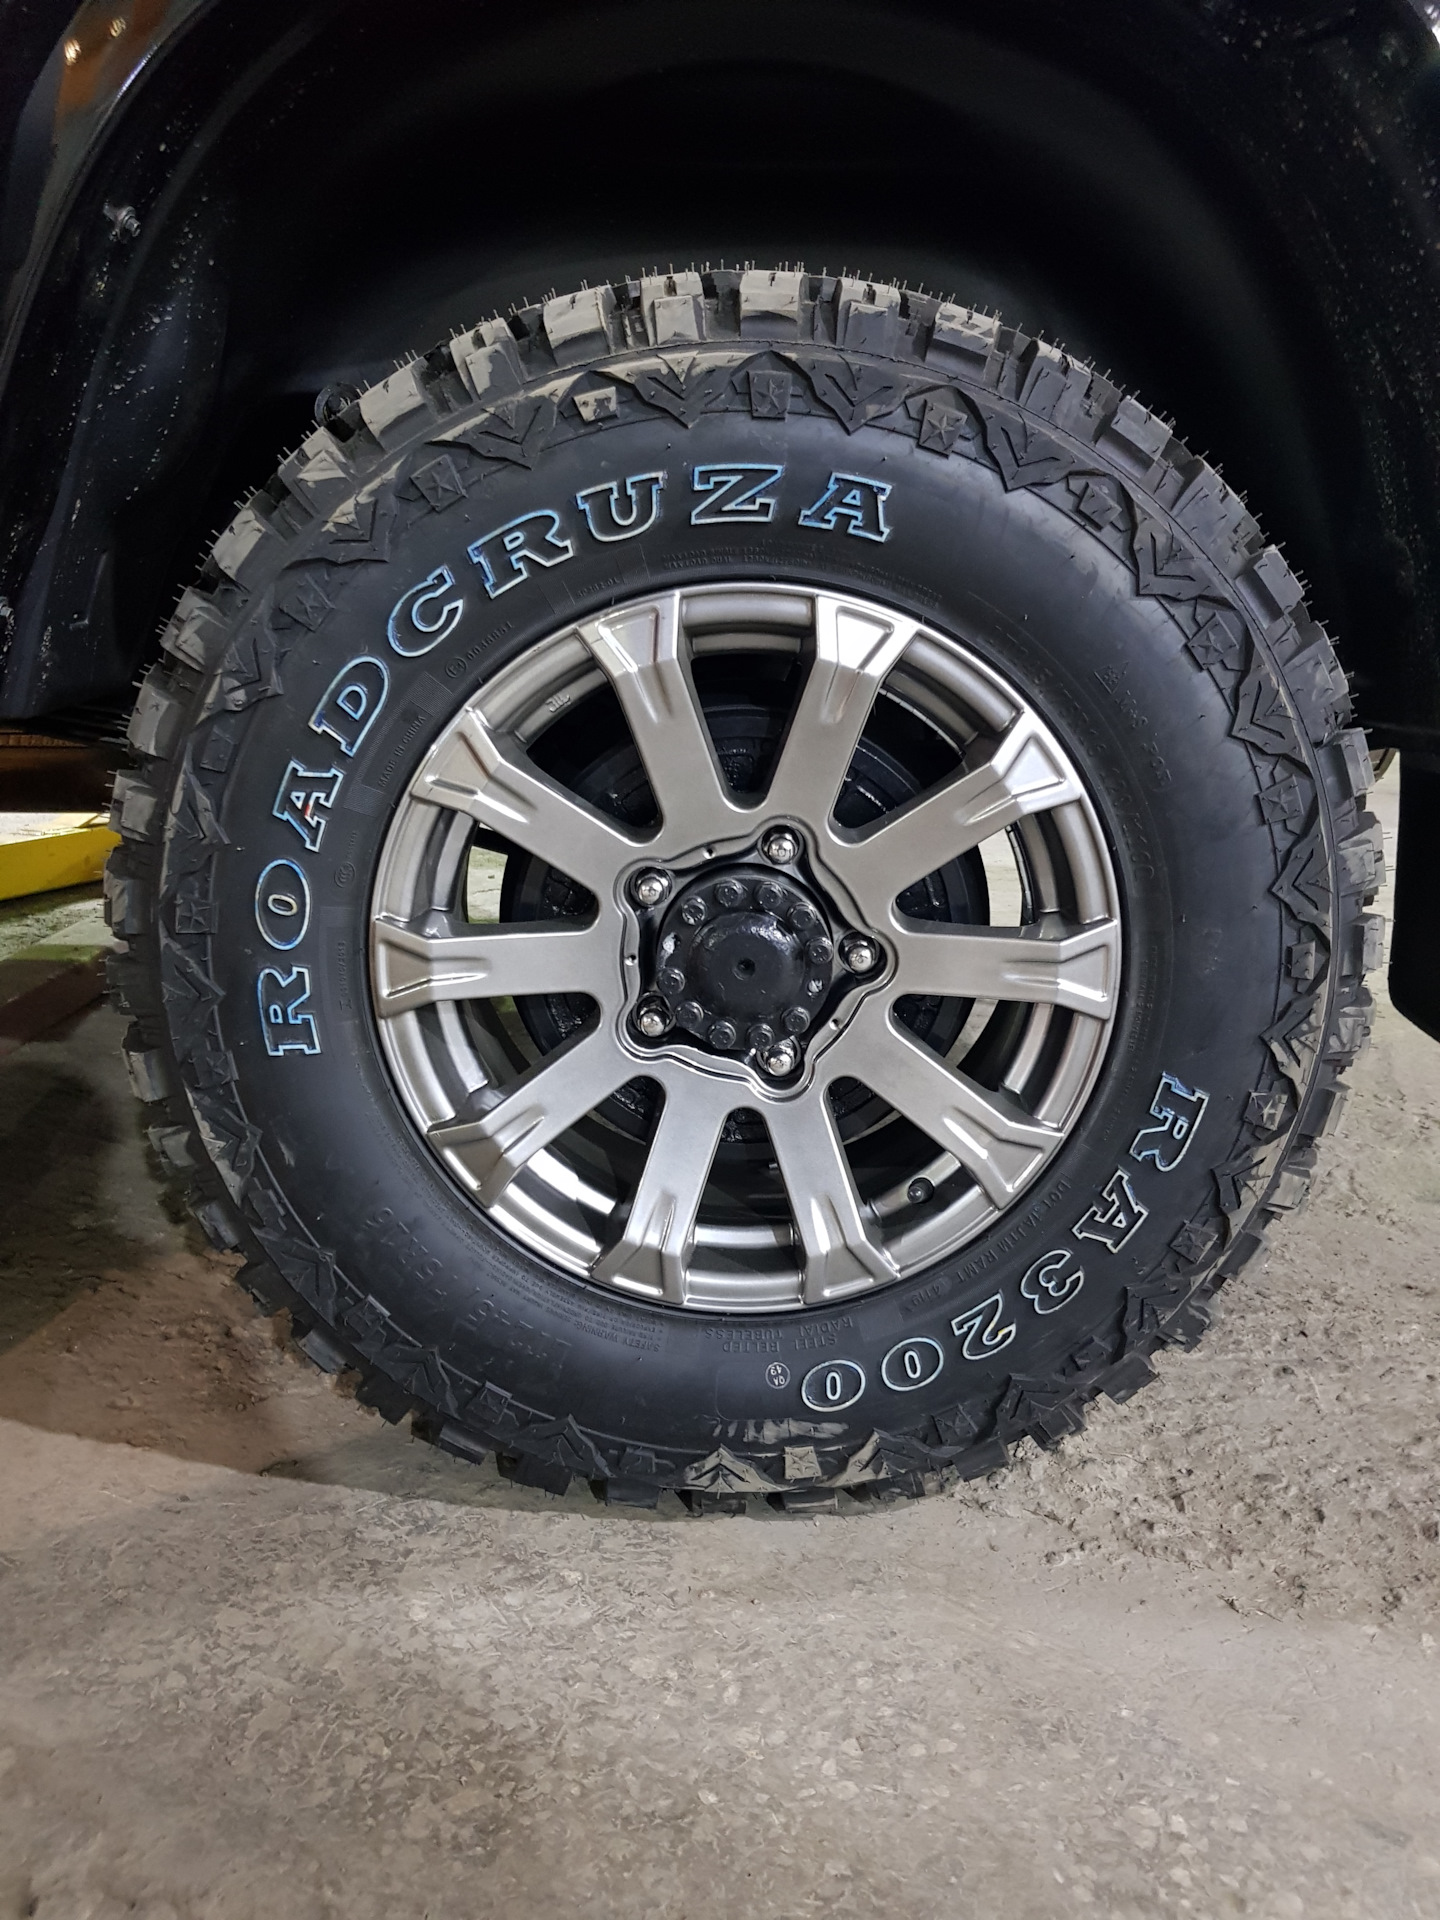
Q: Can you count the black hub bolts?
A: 10